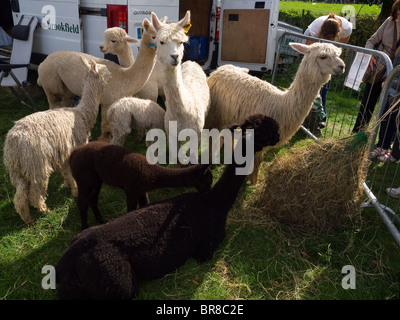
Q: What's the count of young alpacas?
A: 2